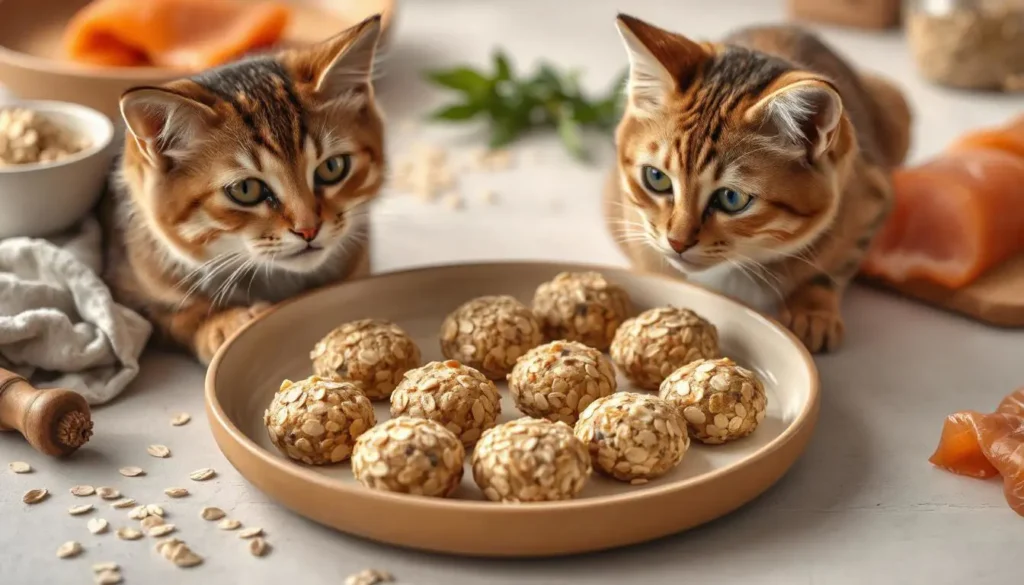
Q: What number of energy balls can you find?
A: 11